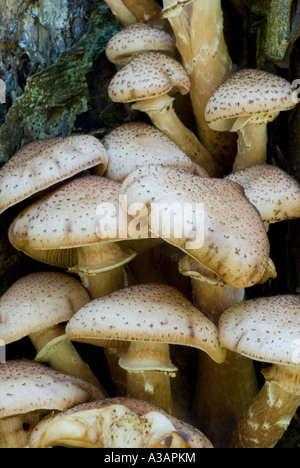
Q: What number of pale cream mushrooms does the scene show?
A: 13